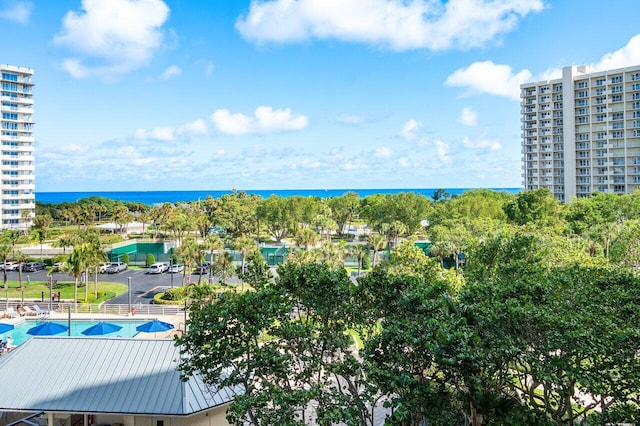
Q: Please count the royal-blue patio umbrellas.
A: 4